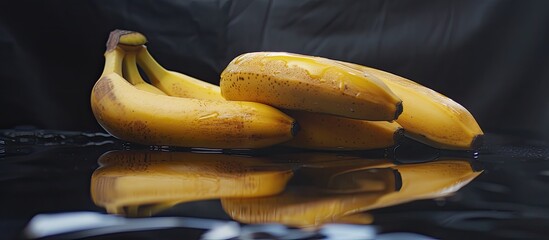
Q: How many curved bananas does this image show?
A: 5